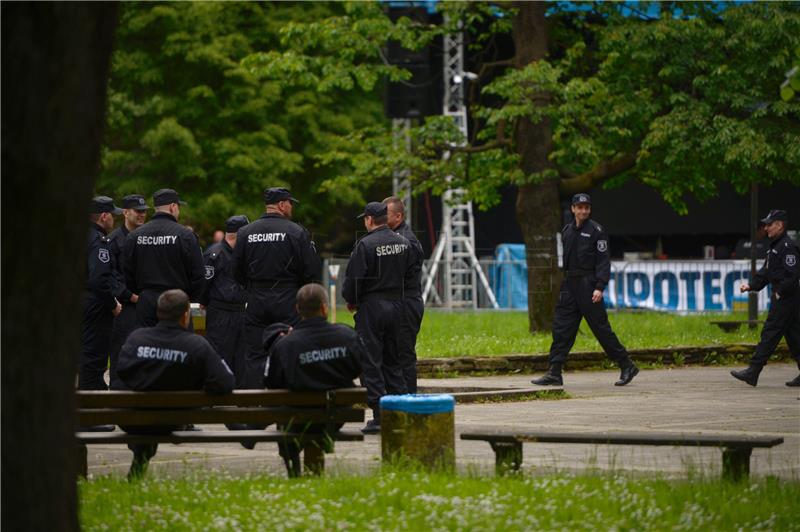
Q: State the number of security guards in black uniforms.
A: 11